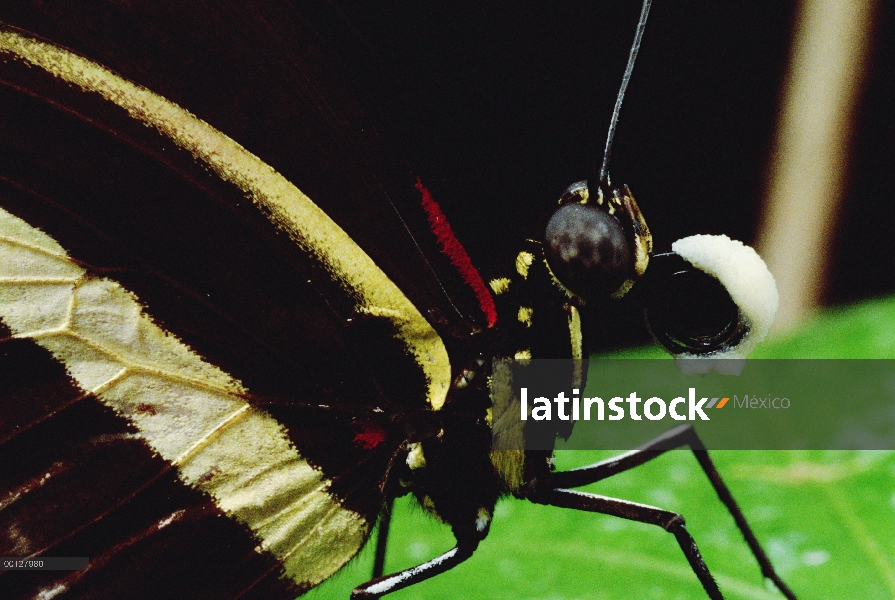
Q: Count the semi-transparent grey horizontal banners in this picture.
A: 2